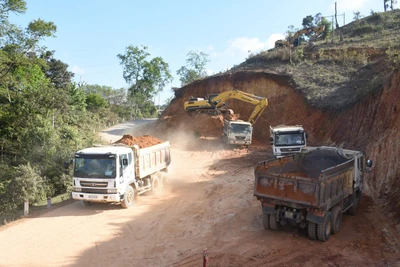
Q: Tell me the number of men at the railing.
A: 0